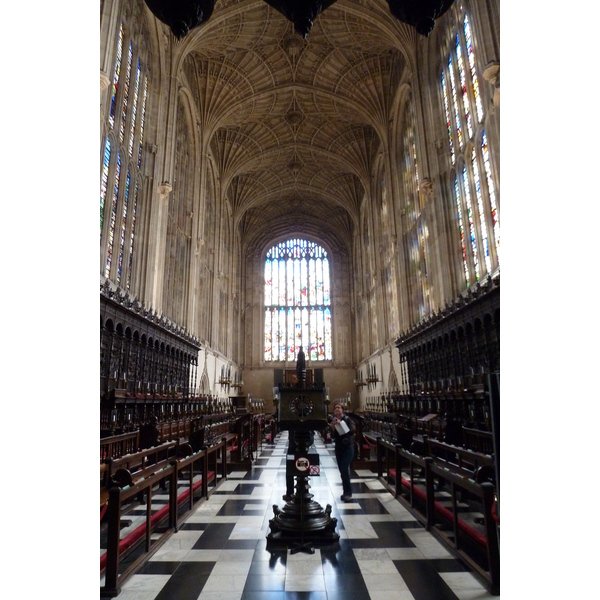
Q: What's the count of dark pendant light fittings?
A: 3